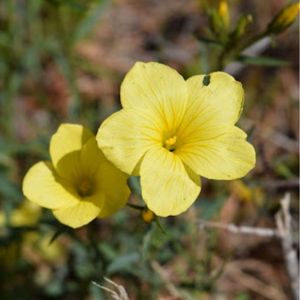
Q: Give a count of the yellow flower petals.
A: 10